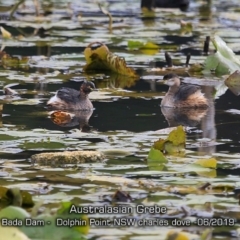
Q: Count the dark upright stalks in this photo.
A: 3